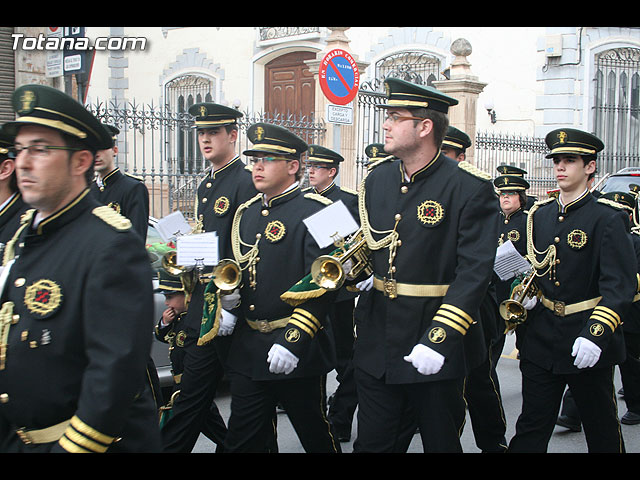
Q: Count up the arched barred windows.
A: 3